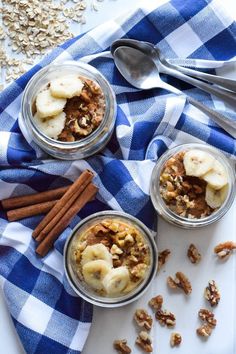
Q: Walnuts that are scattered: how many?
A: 13